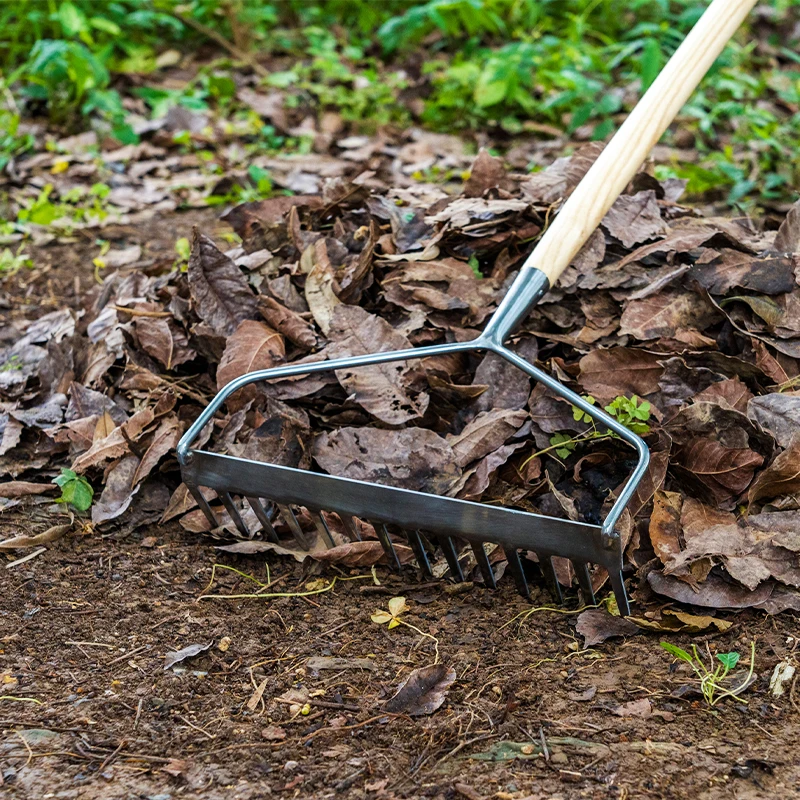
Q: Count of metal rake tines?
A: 14